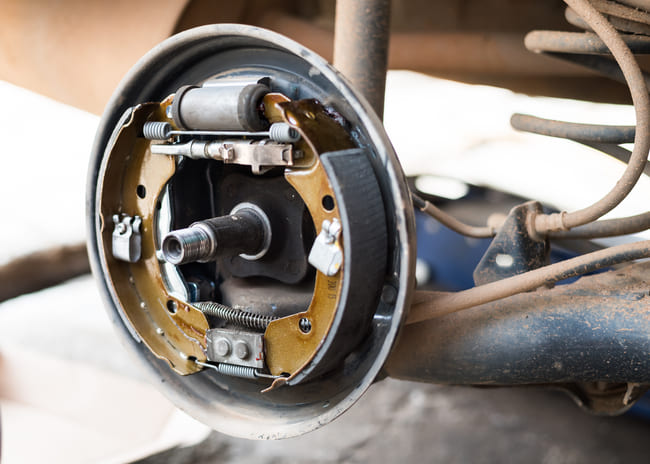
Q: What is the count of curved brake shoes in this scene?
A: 2